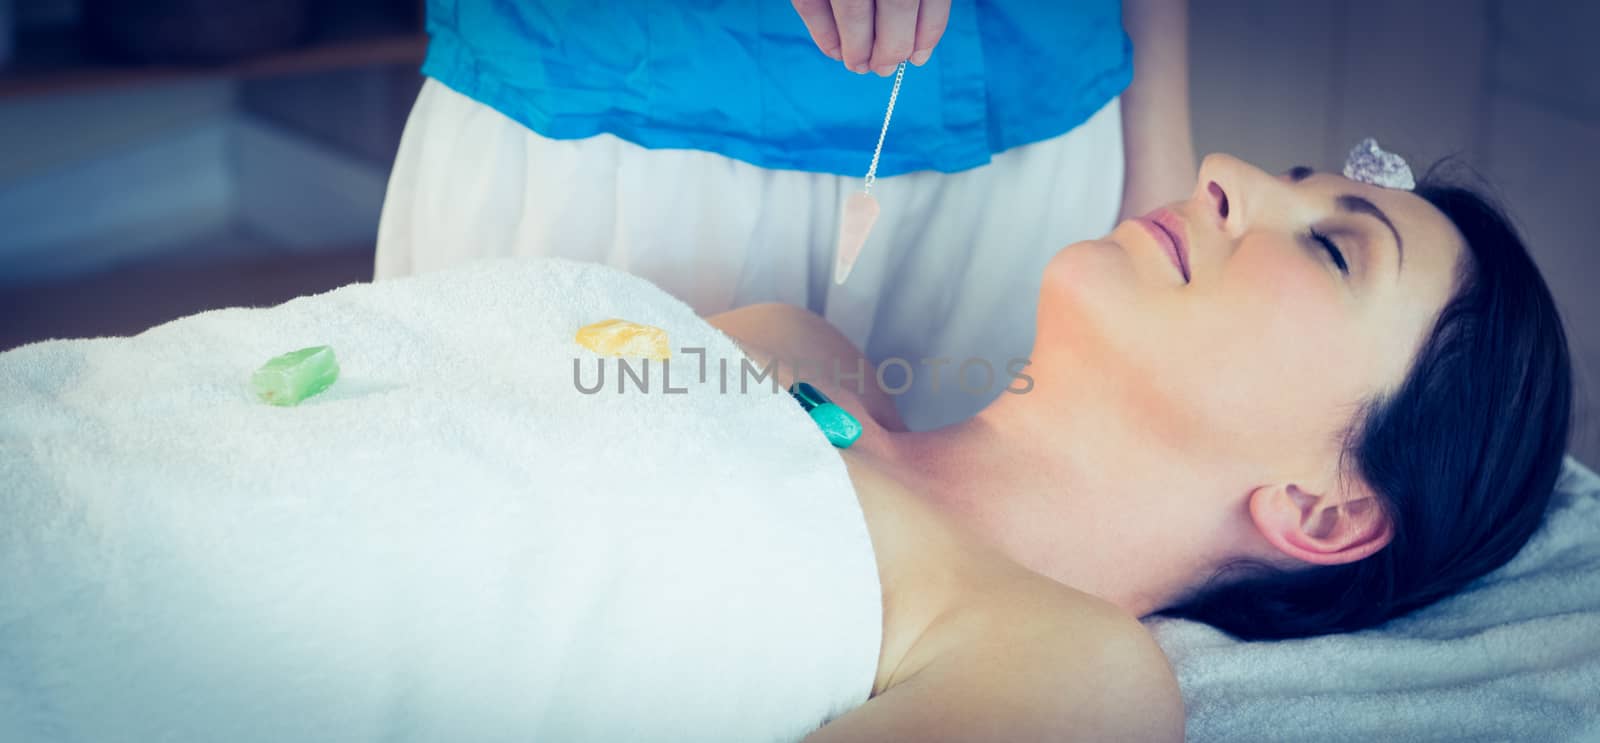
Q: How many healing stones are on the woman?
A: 5